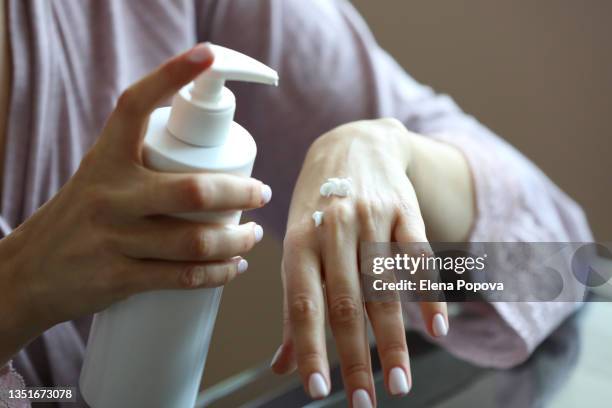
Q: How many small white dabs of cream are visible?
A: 2